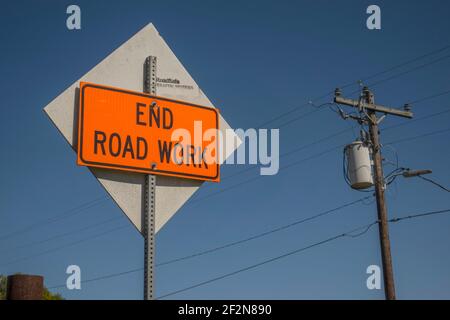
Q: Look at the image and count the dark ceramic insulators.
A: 3